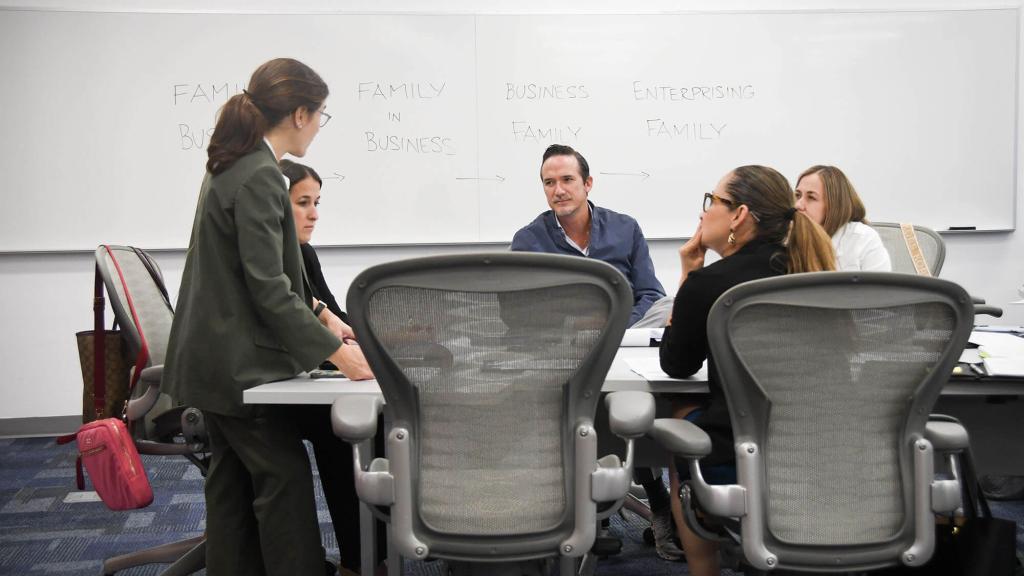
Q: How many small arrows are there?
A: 3